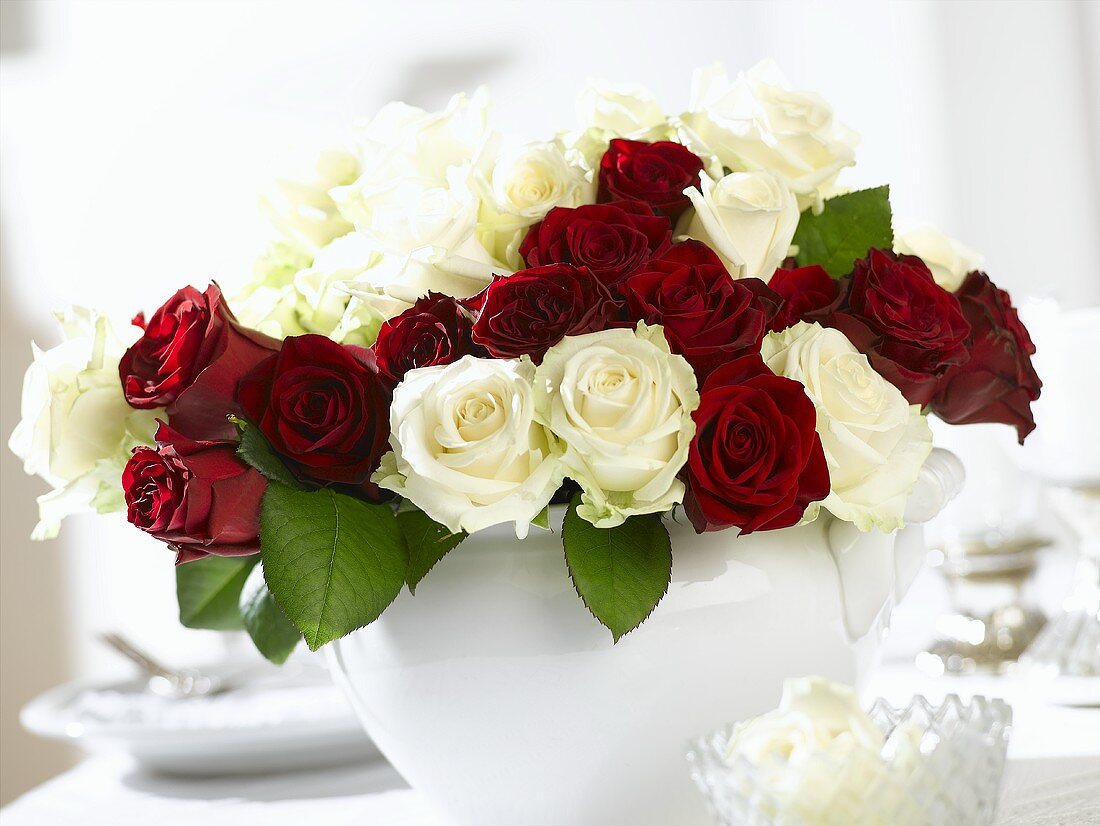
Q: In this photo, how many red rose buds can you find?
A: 12